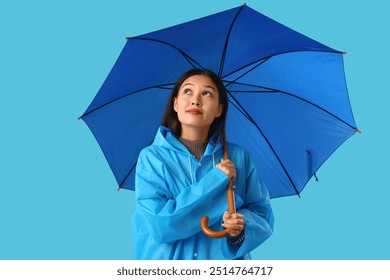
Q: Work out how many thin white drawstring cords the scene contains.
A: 2